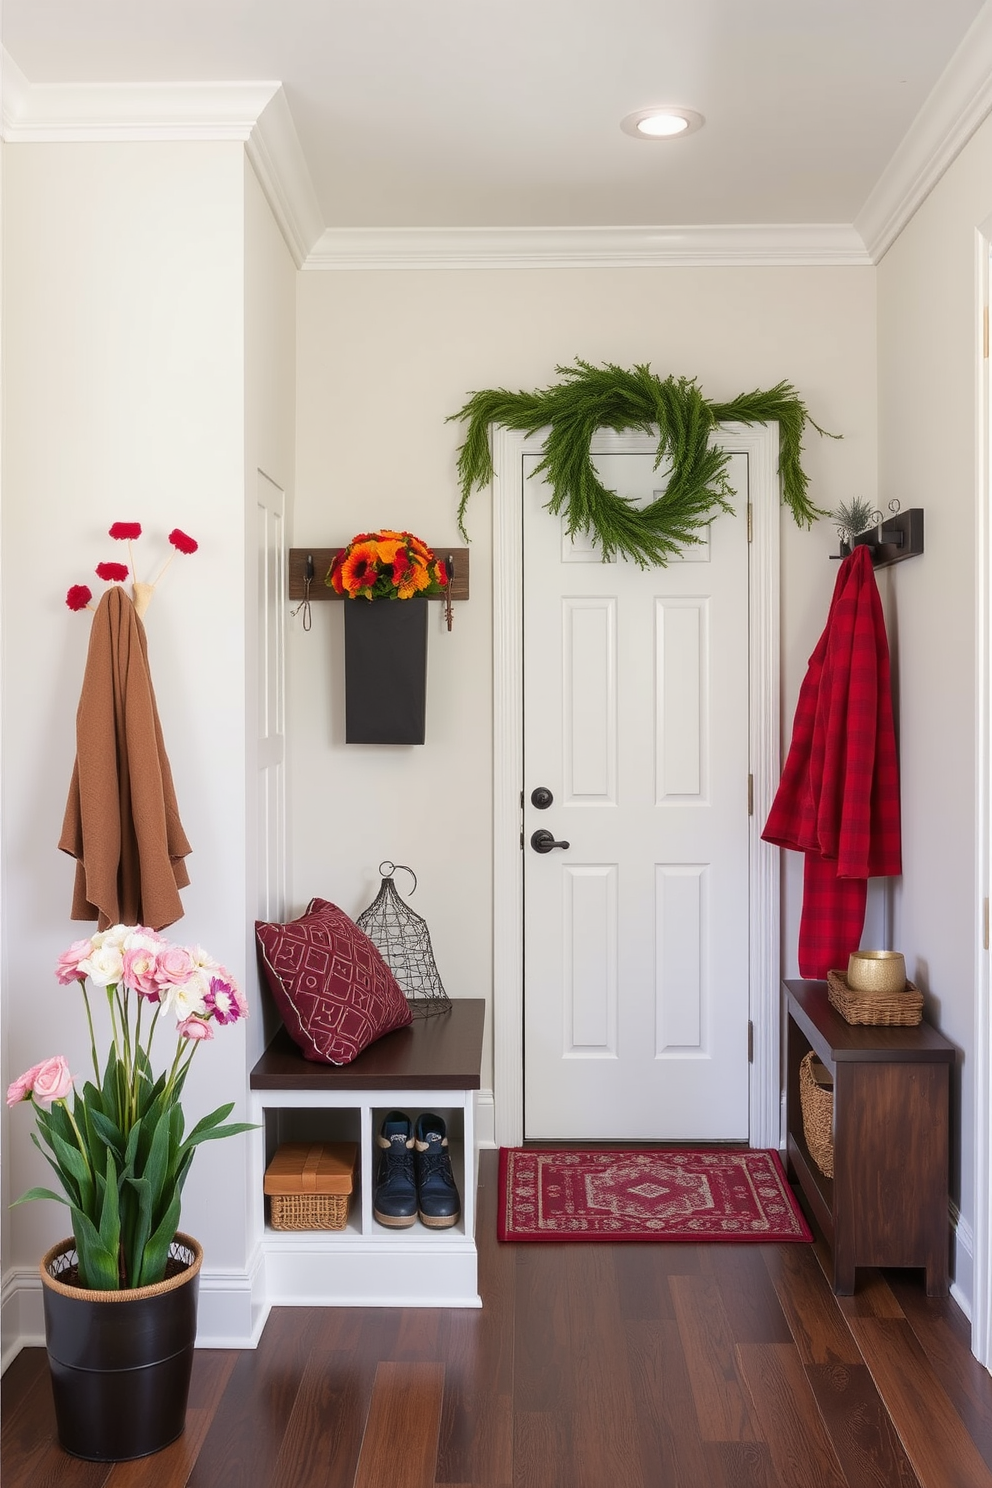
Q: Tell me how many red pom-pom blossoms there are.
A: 4